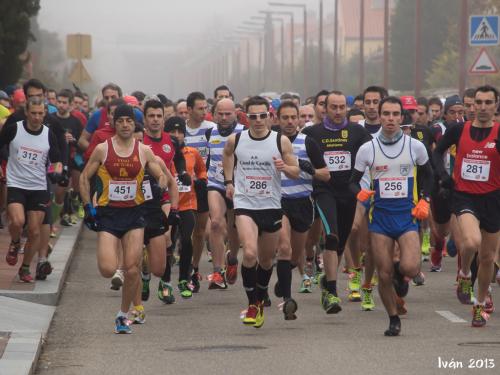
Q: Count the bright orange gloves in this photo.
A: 2